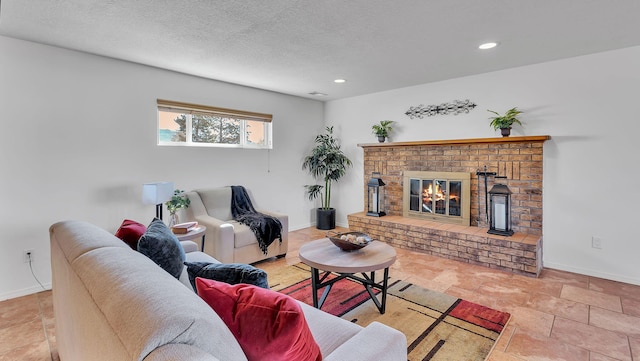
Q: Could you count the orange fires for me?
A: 1